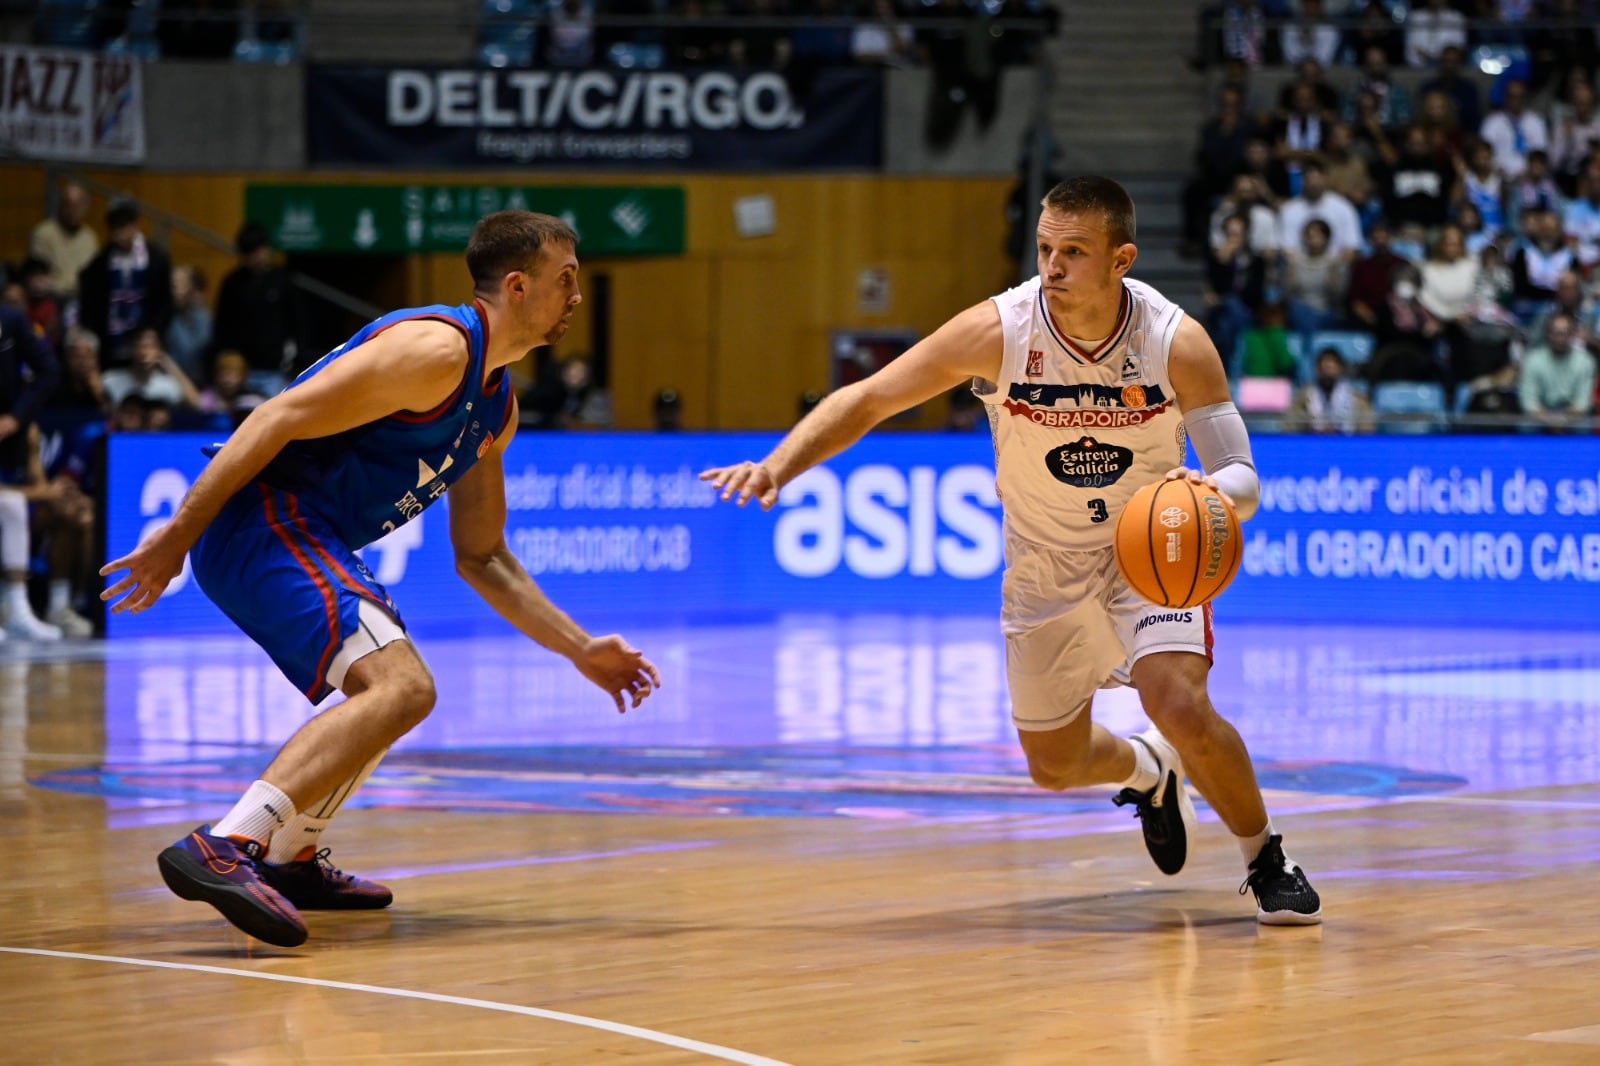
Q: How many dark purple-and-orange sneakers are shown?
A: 2